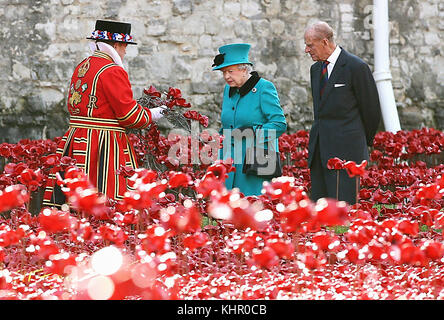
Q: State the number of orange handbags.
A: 0